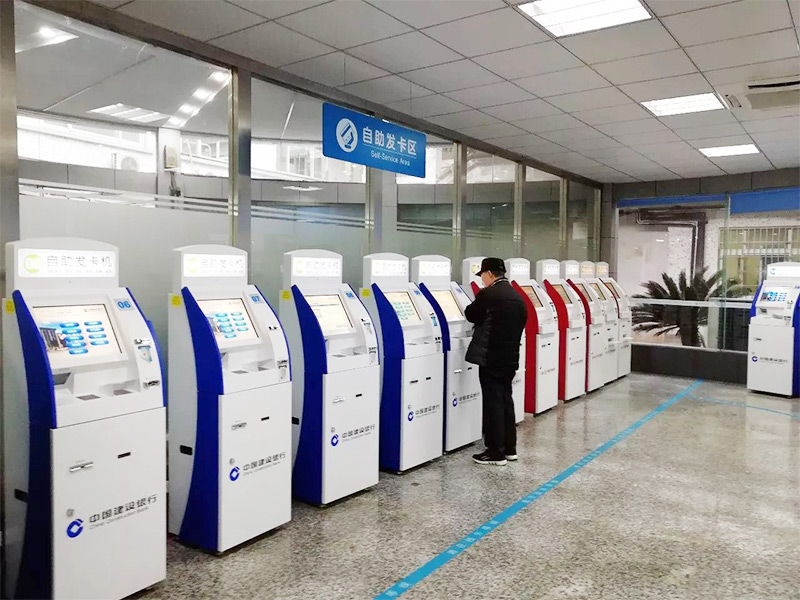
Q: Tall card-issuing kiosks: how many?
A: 12